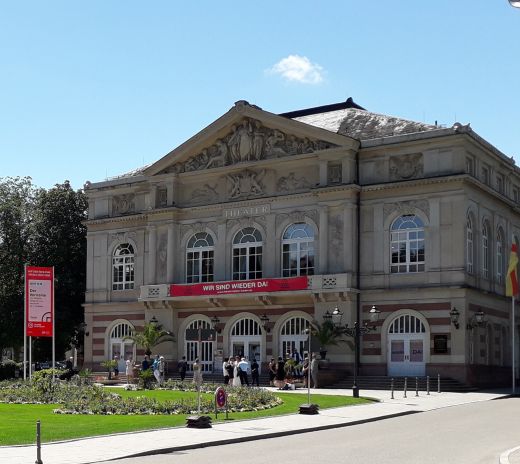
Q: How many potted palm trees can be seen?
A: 2